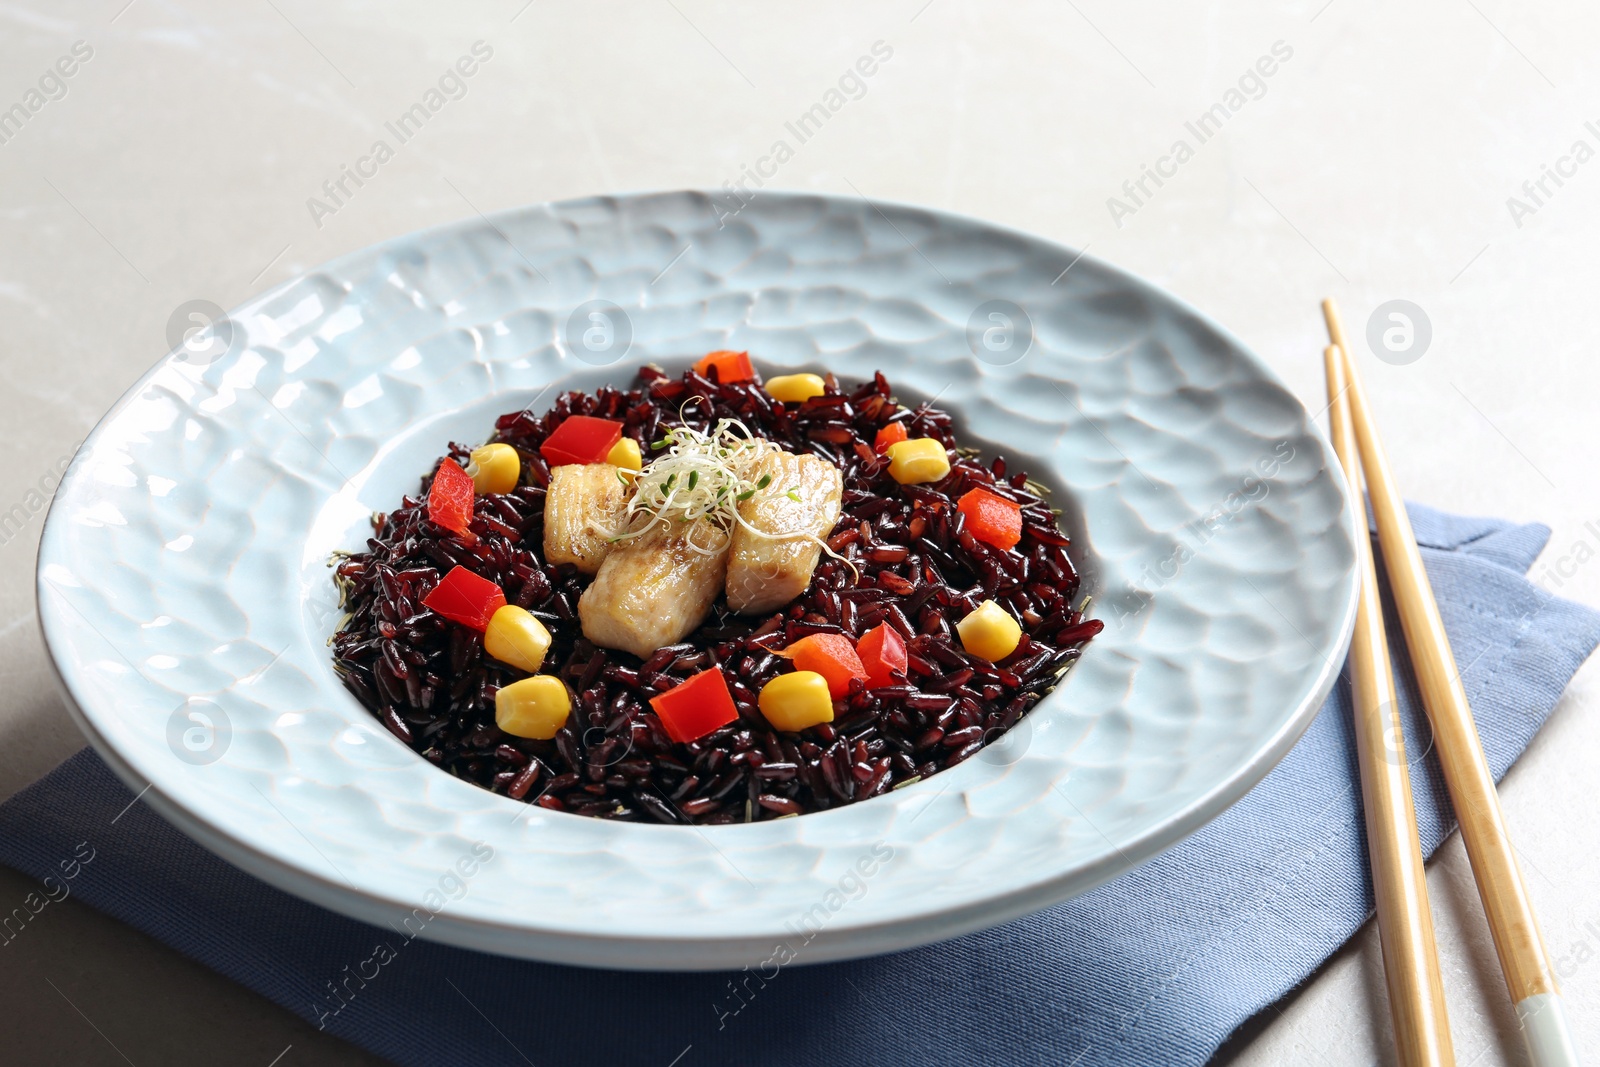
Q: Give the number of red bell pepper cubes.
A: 9